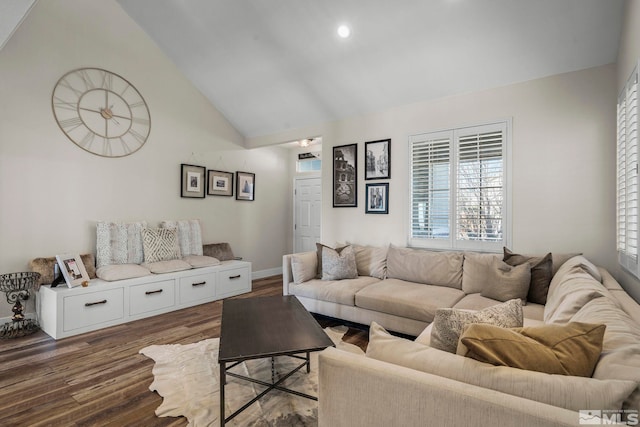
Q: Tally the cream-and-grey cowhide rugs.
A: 1